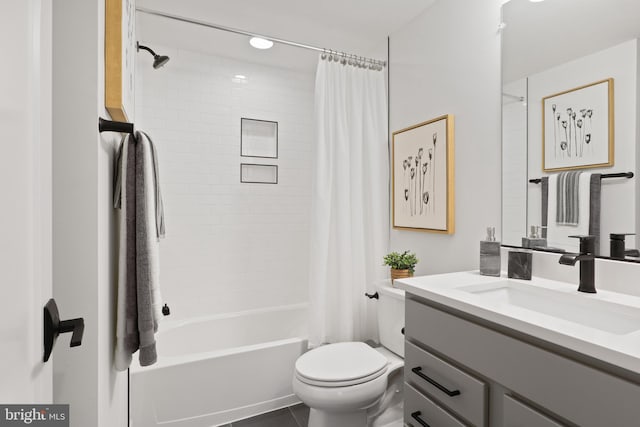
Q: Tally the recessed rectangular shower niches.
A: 2